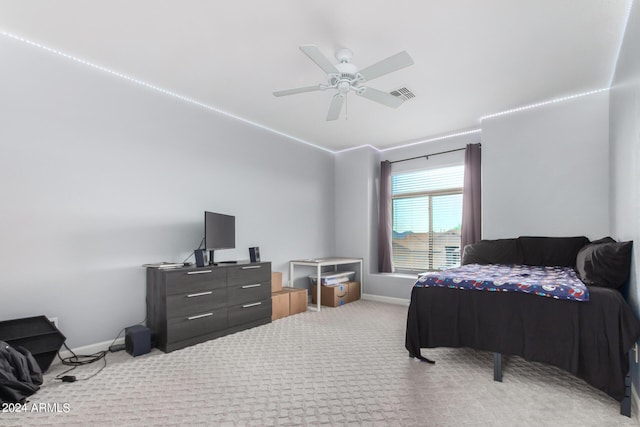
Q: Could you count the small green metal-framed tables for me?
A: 0